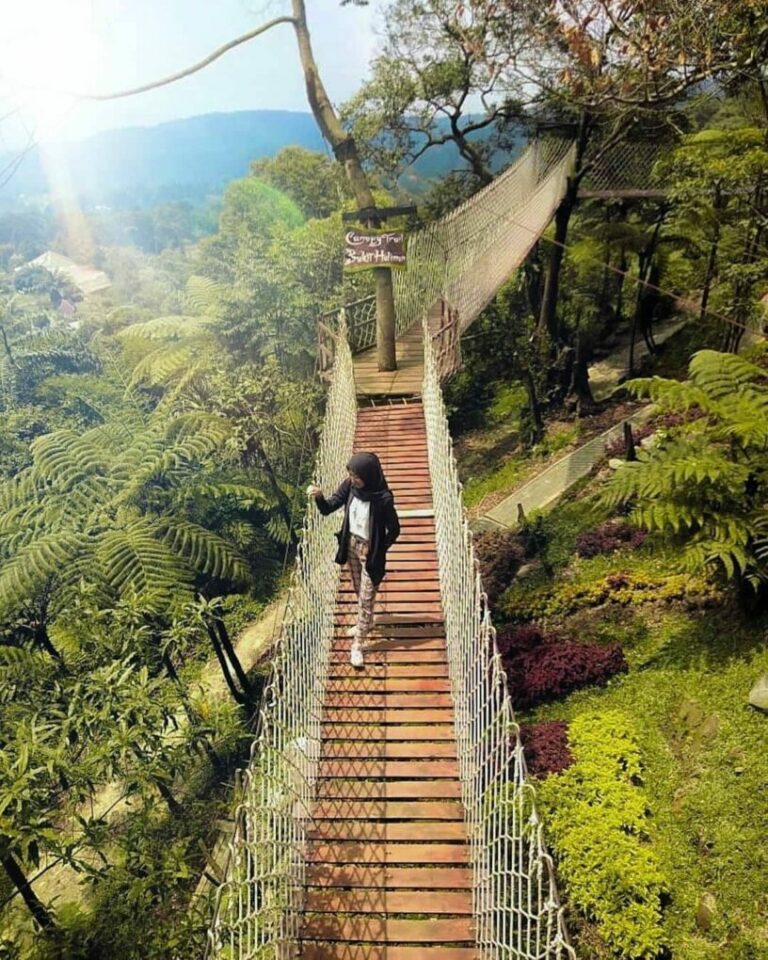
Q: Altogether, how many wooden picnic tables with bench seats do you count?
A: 0